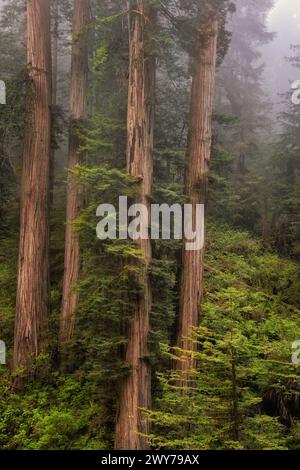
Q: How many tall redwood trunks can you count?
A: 4